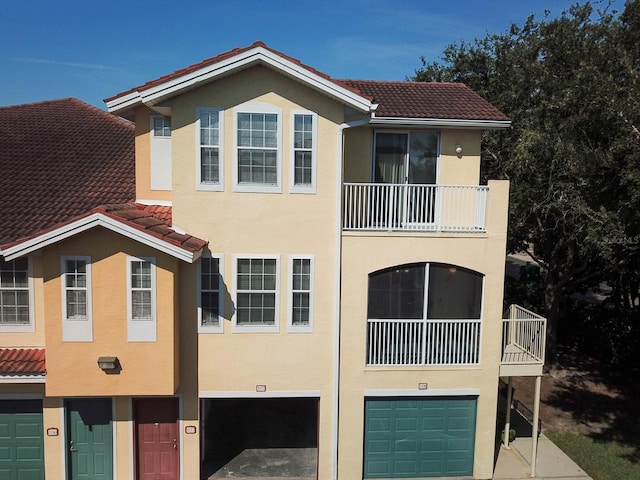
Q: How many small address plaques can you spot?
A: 4